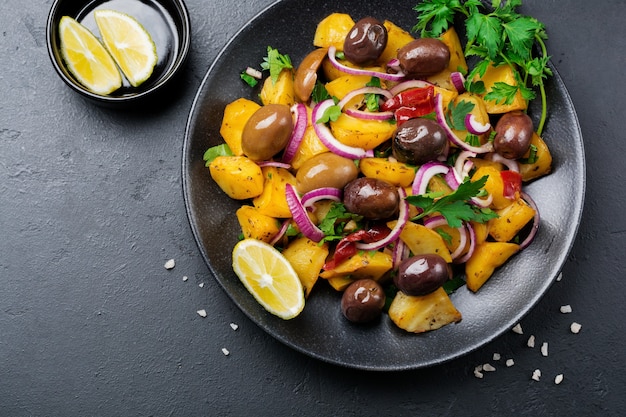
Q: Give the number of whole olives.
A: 9